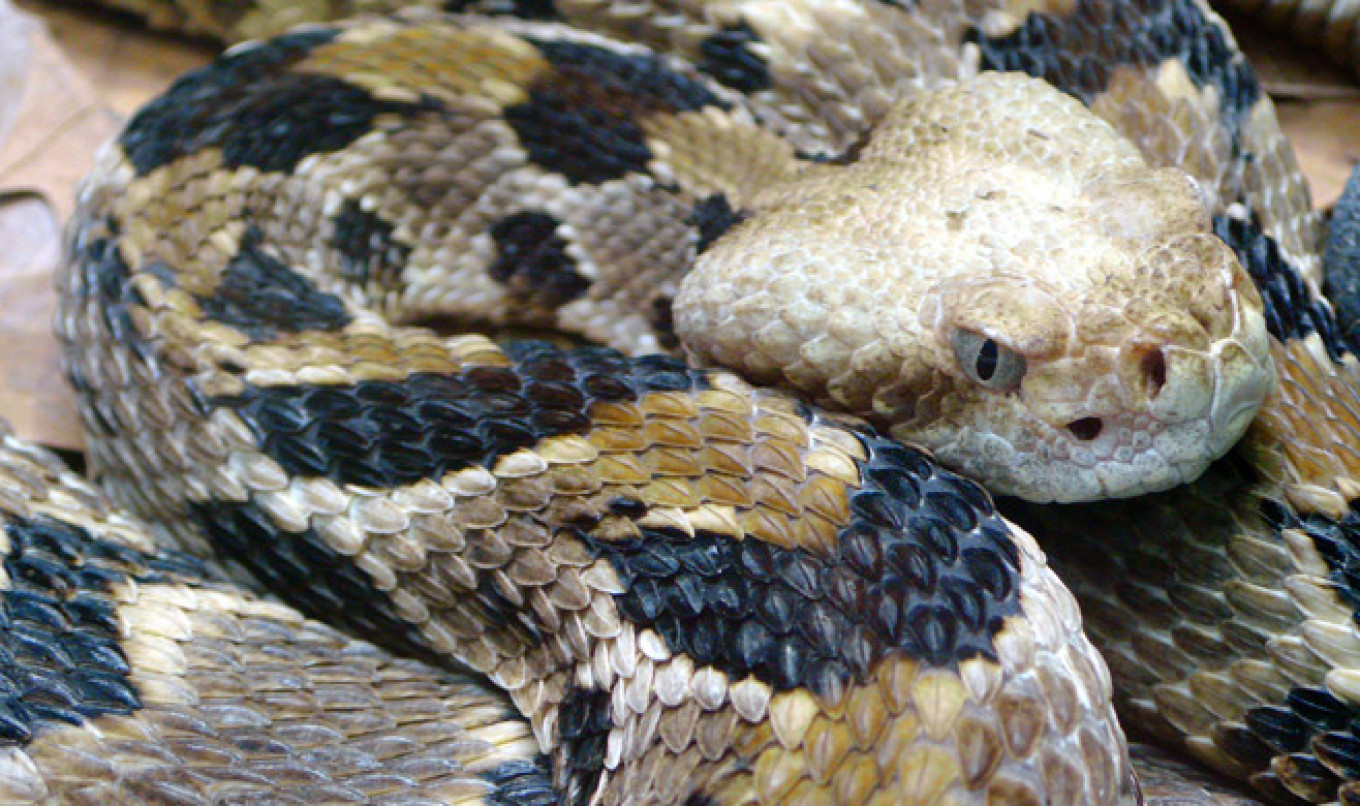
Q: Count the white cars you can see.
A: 0